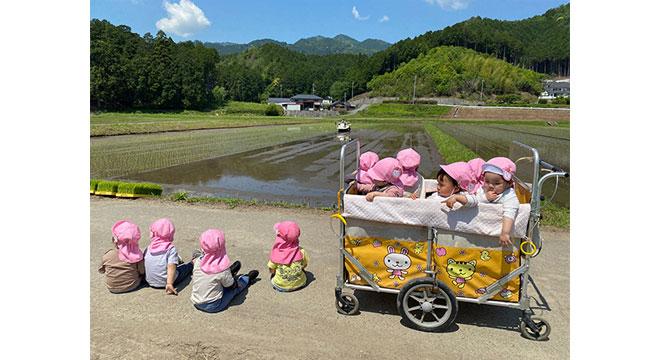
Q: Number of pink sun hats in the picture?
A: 10